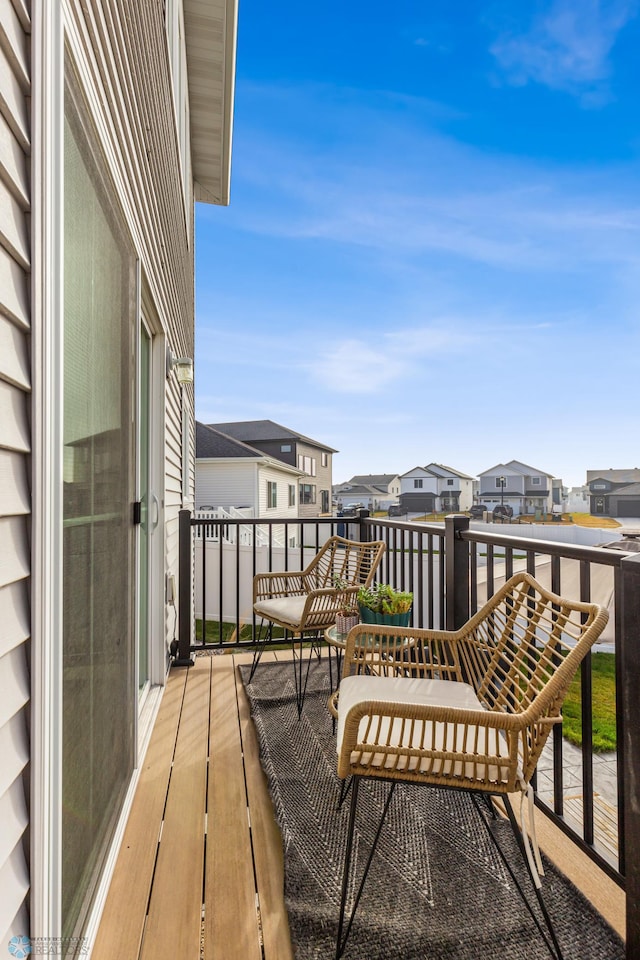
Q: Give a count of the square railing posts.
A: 4